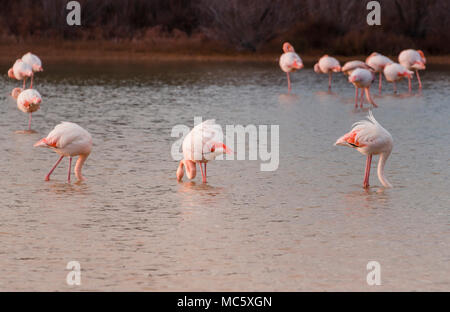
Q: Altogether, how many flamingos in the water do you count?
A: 13